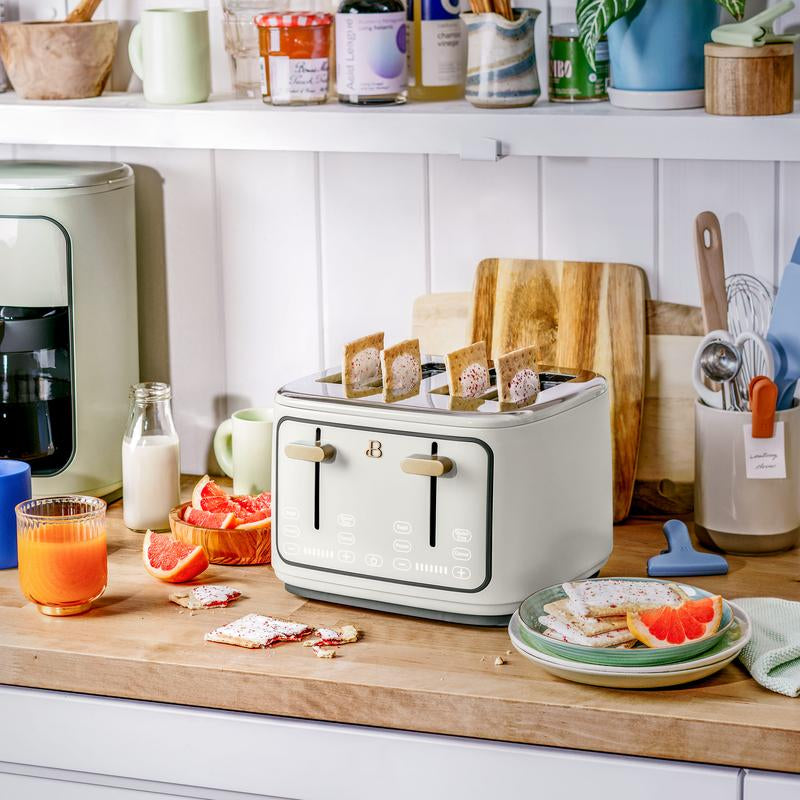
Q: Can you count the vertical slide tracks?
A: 2